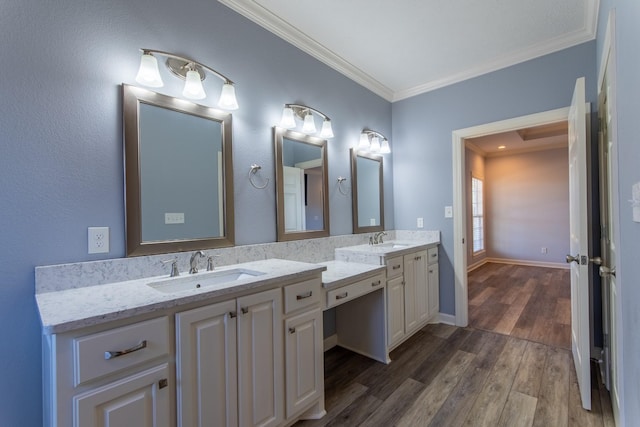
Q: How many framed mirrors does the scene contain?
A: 3